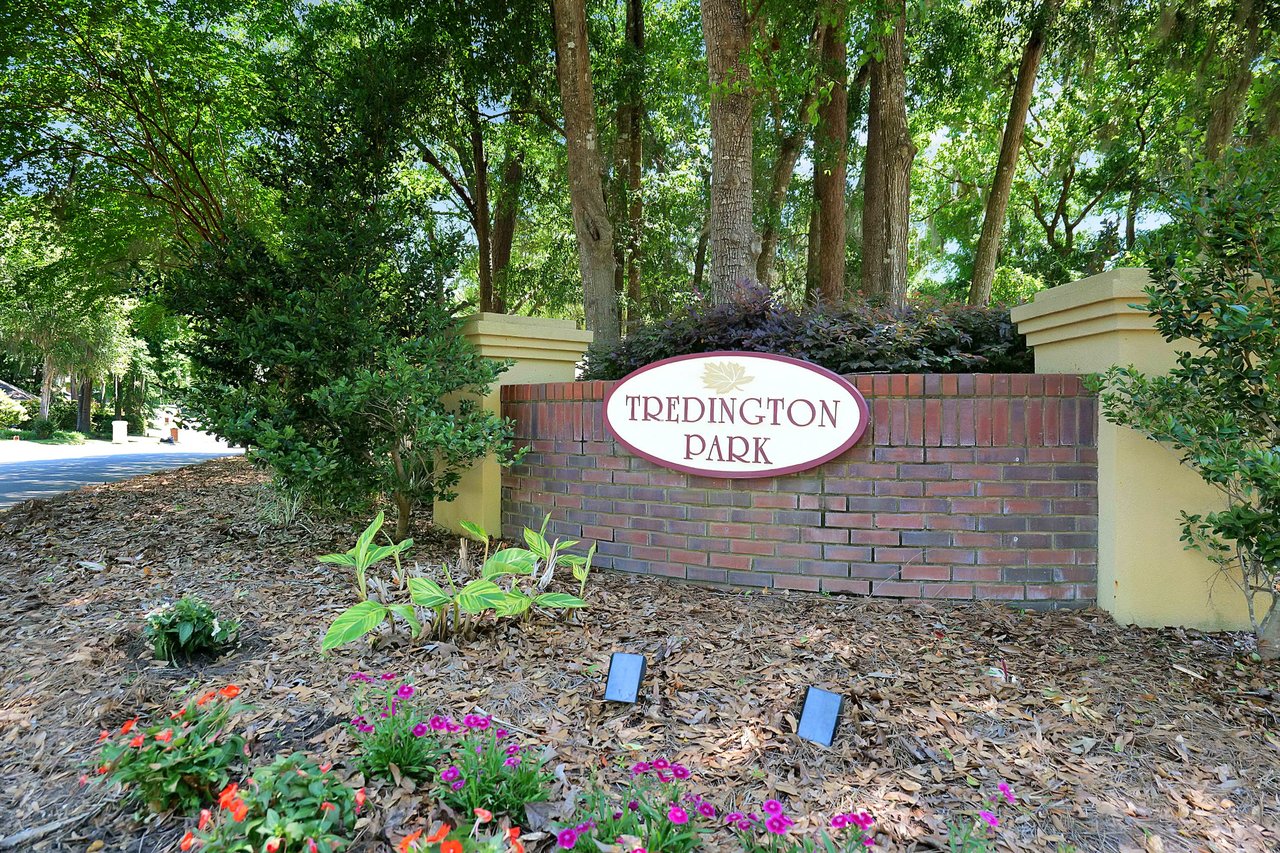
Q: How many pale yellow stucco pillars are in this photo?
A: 2